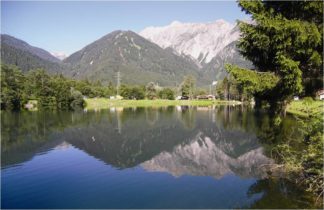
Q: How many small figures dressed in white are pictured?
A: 0